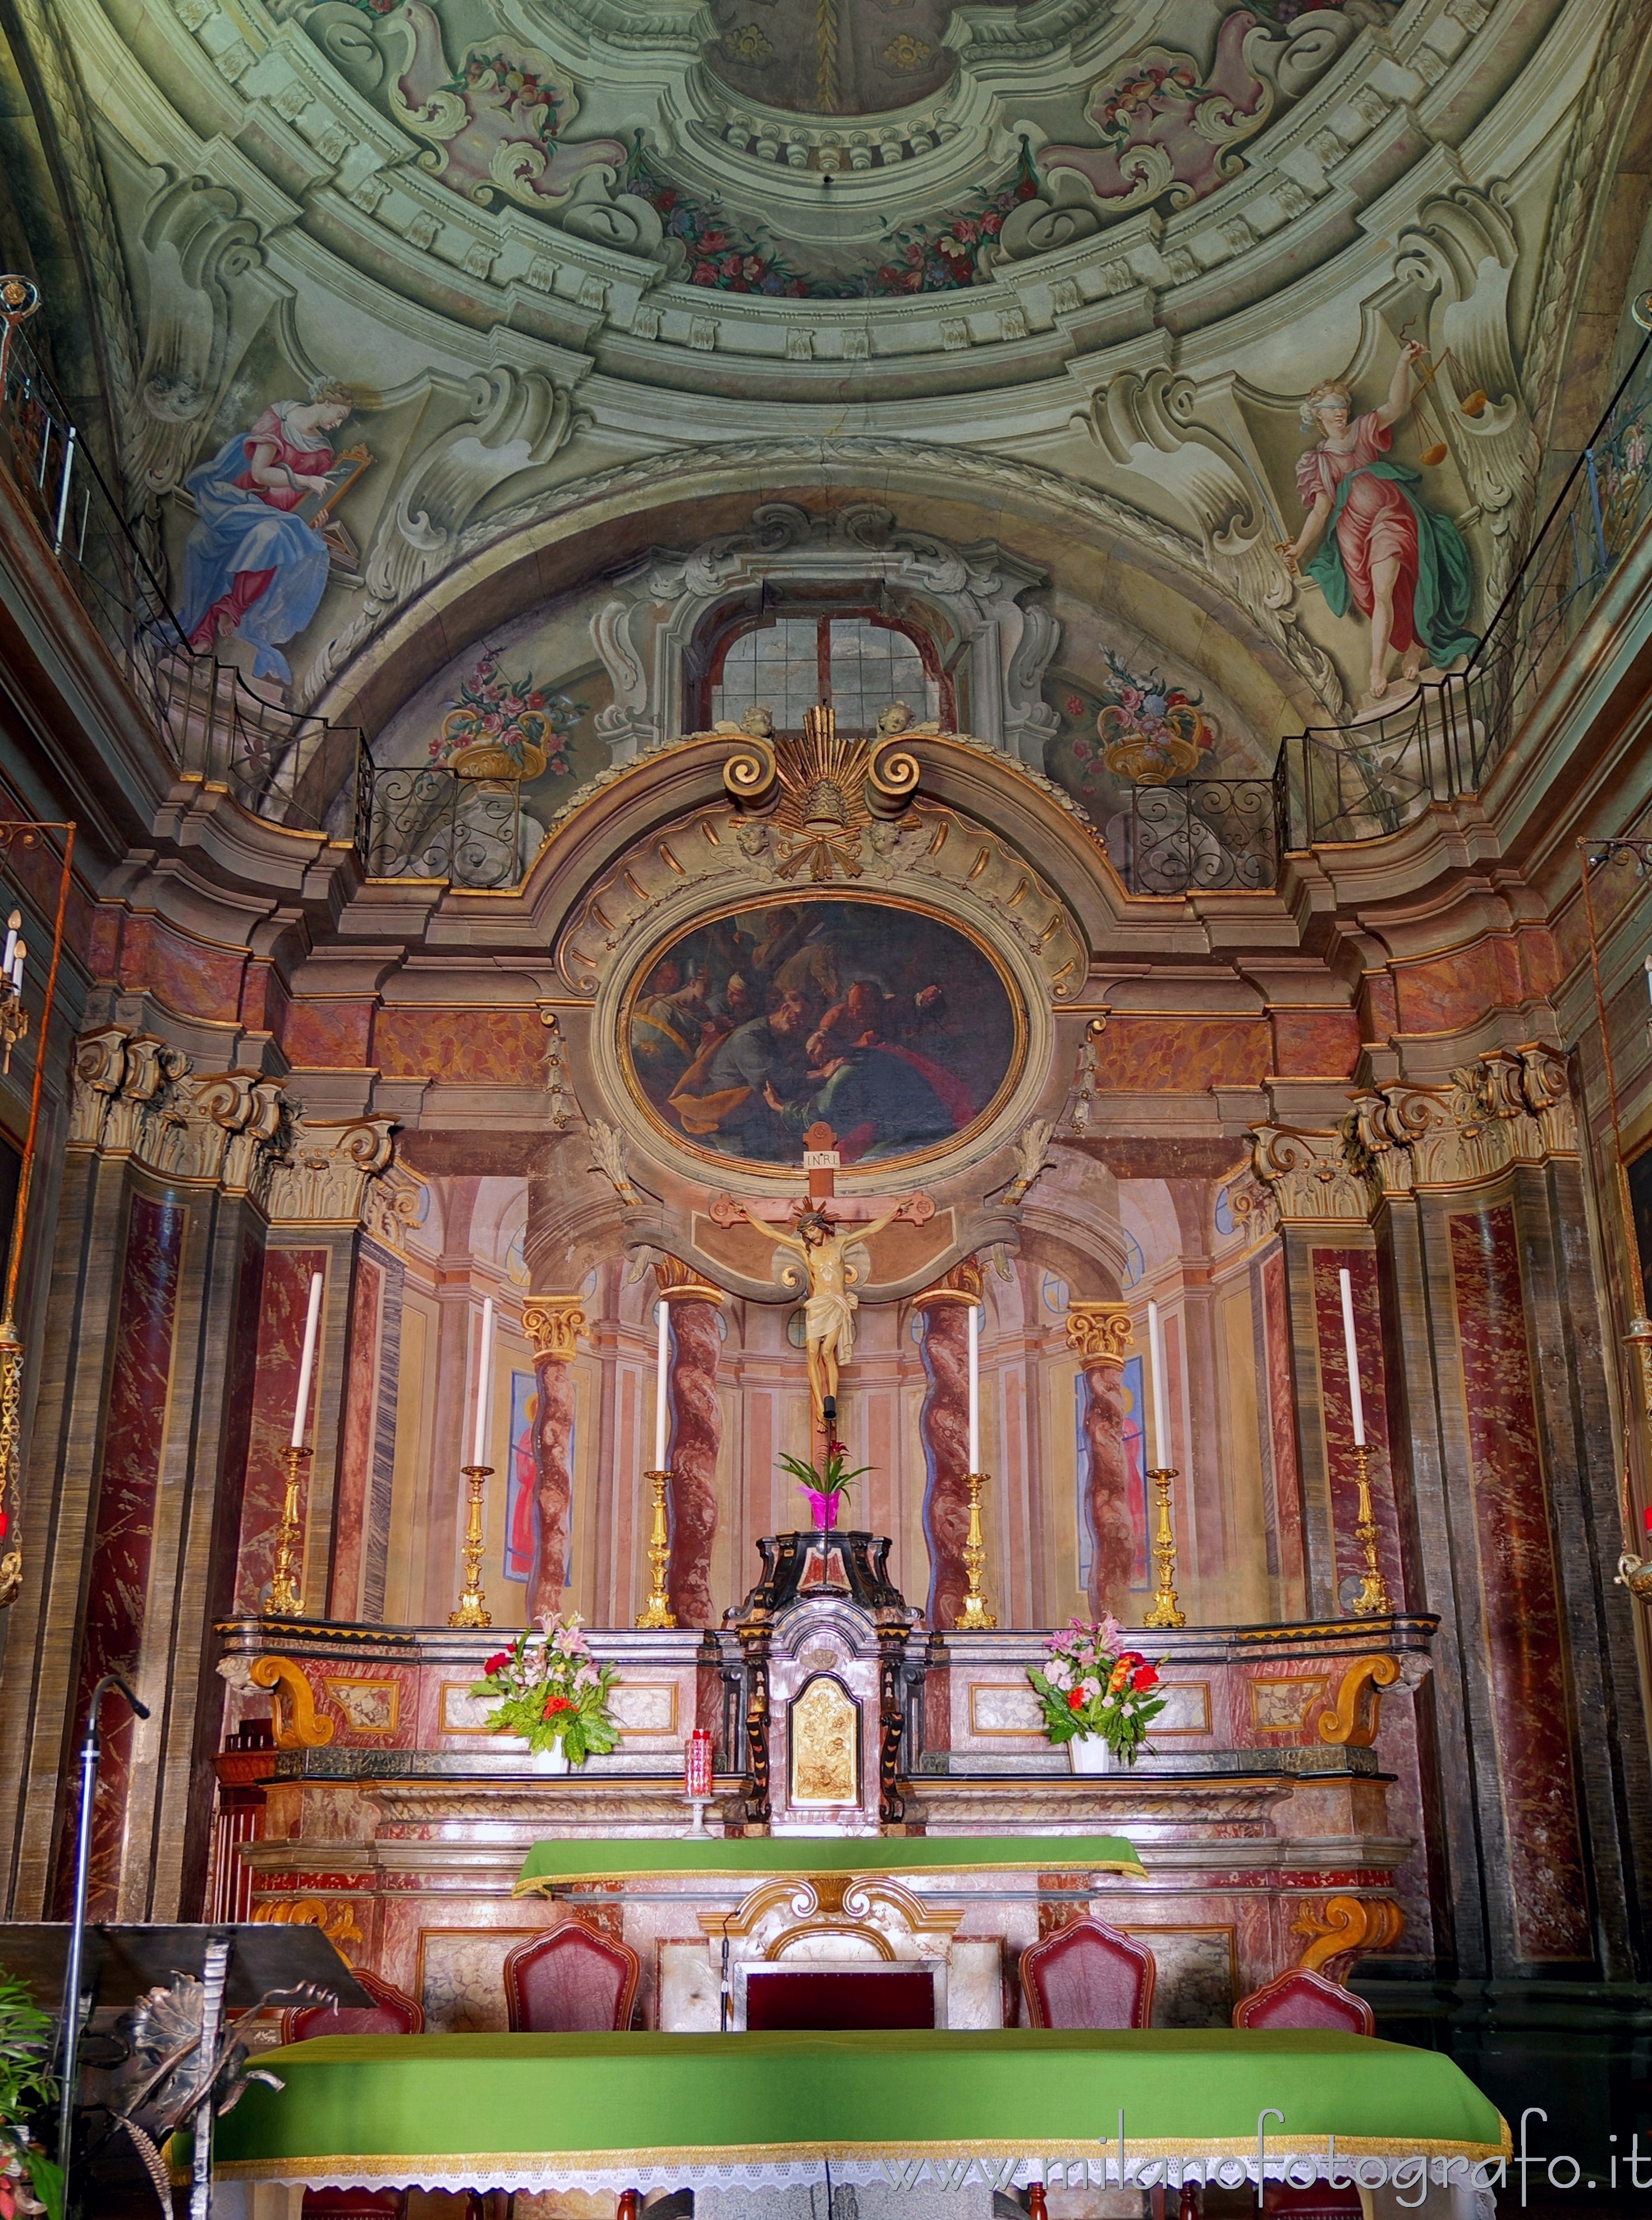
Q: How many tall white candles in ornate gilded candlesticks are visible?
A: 6